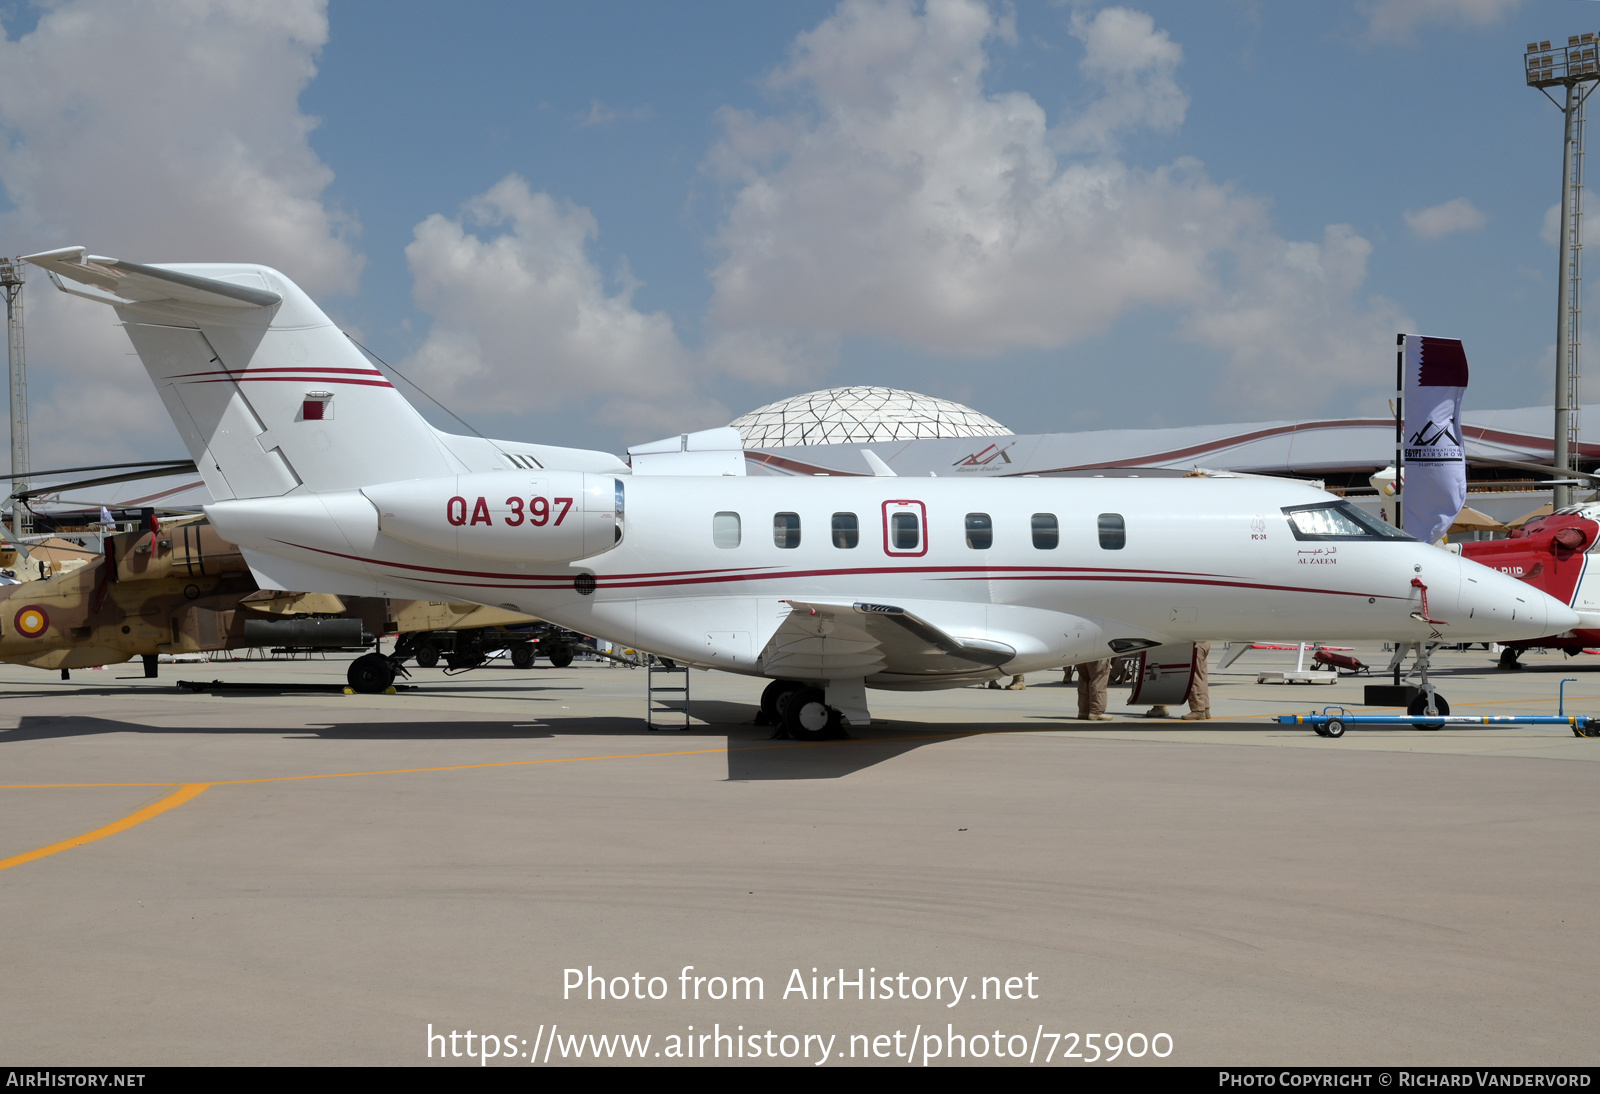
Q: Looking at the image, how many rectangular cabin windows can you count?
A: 7